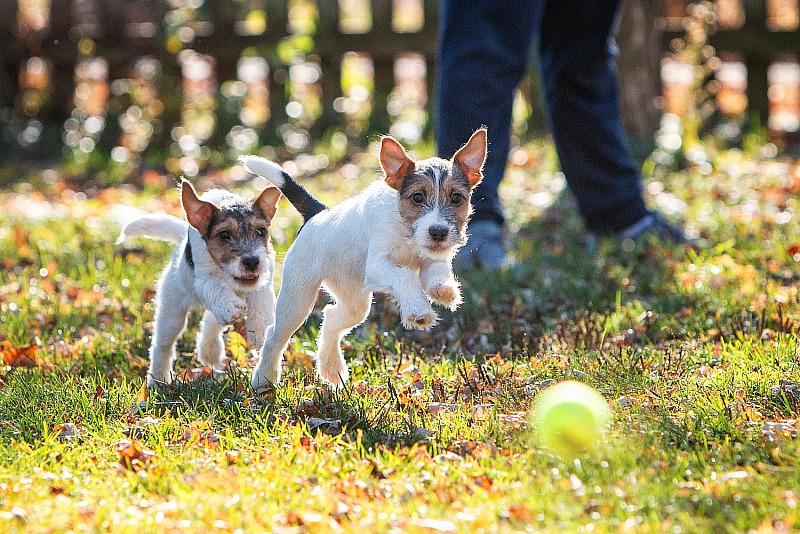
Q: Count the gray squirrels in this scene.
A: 0